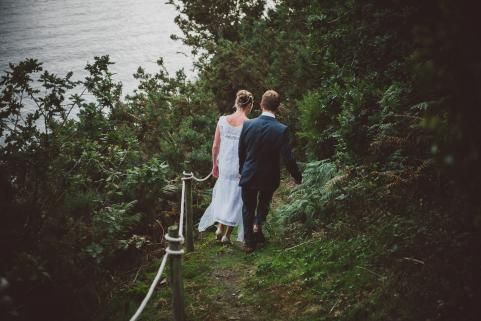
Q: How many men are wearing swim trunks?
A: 0